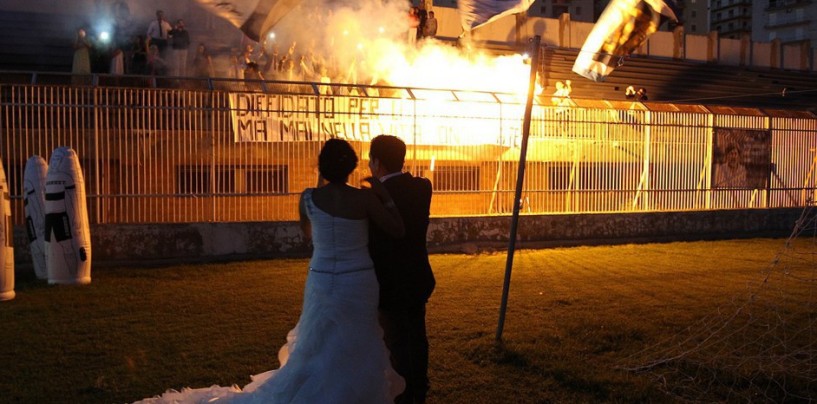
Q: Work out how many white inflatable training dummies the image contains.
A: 3